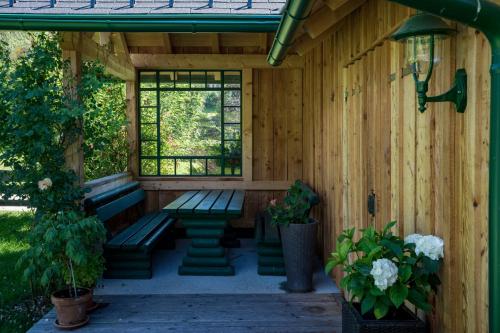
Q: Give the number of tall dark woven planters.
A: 1